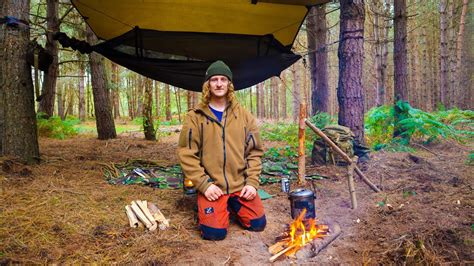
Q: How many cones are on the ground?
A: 0